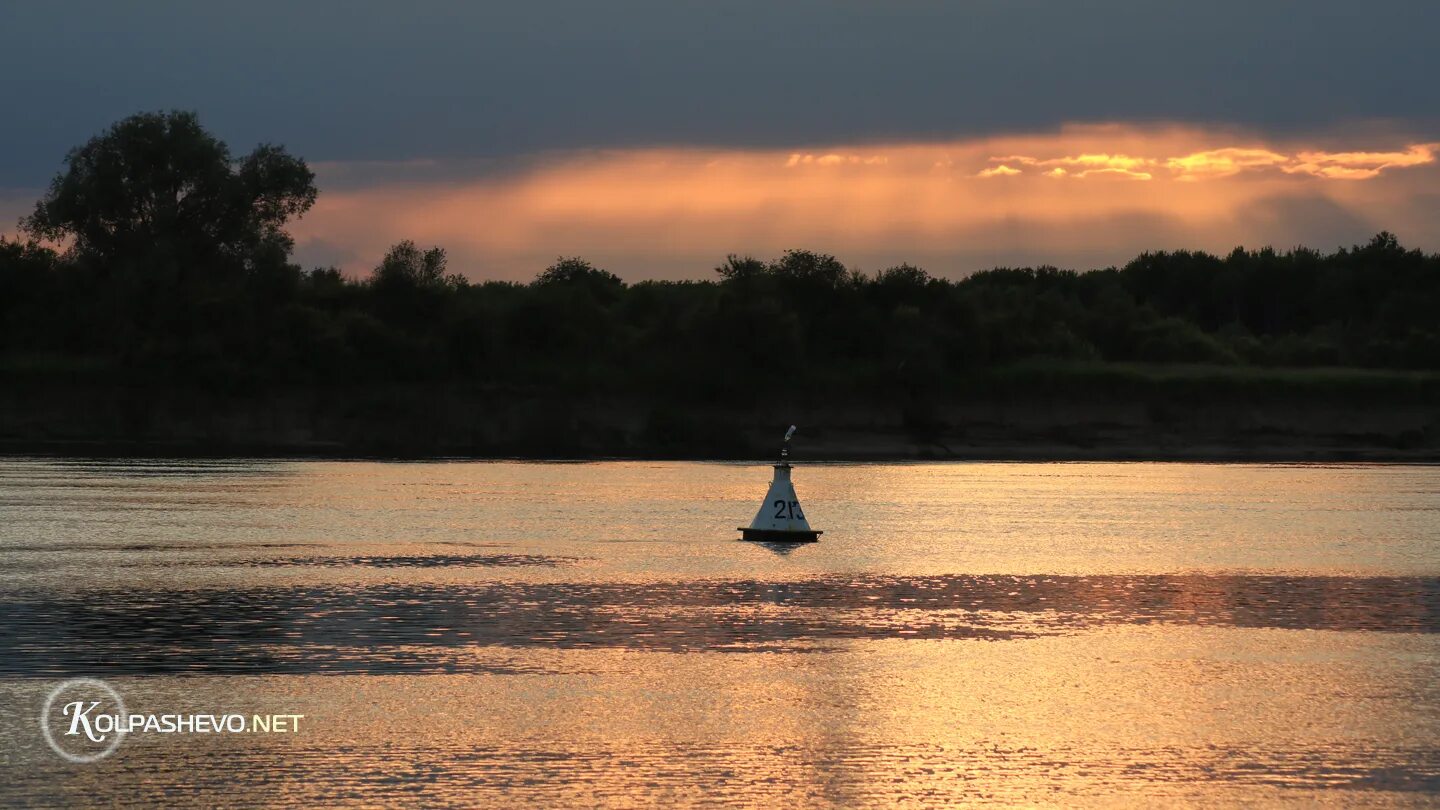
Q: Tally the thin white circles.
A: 1